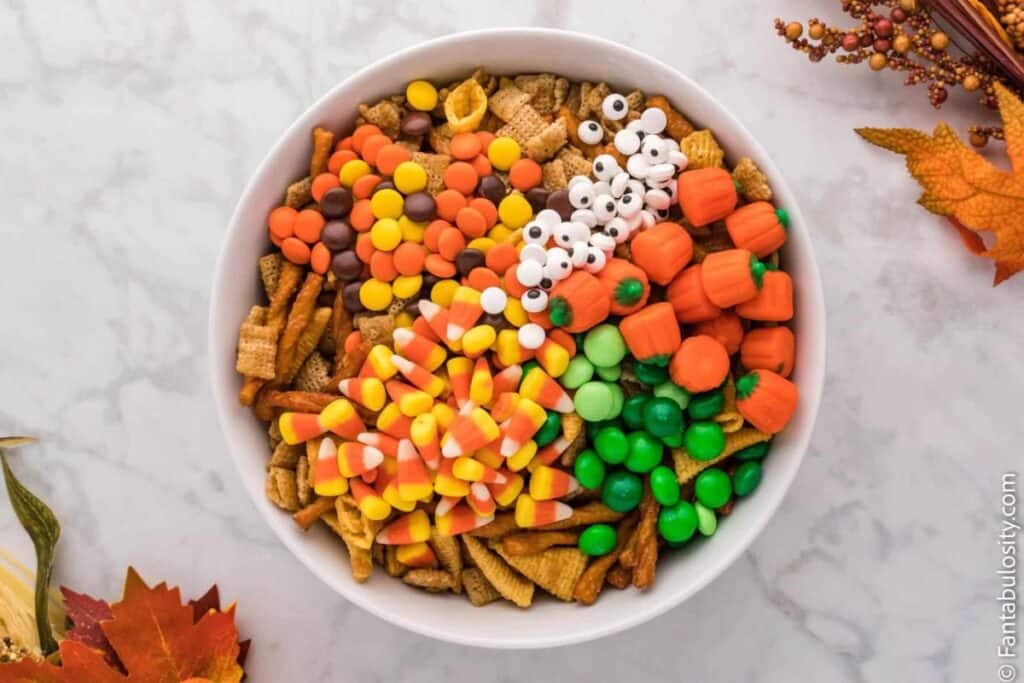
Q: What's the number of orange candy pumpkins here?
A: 13